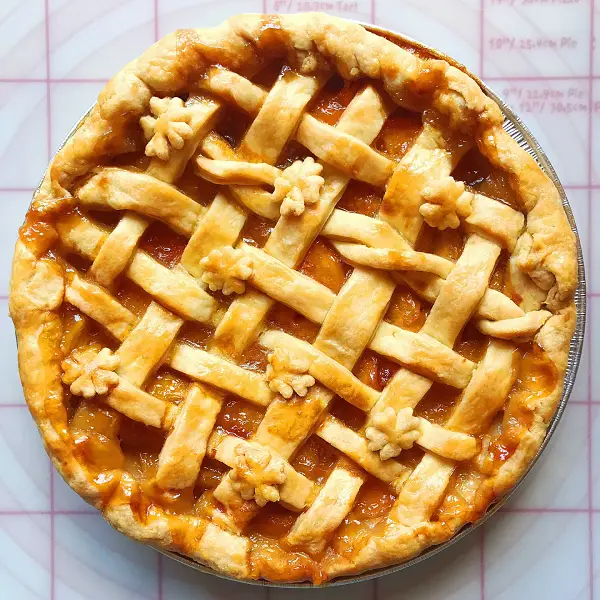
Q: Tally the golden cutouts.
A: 8